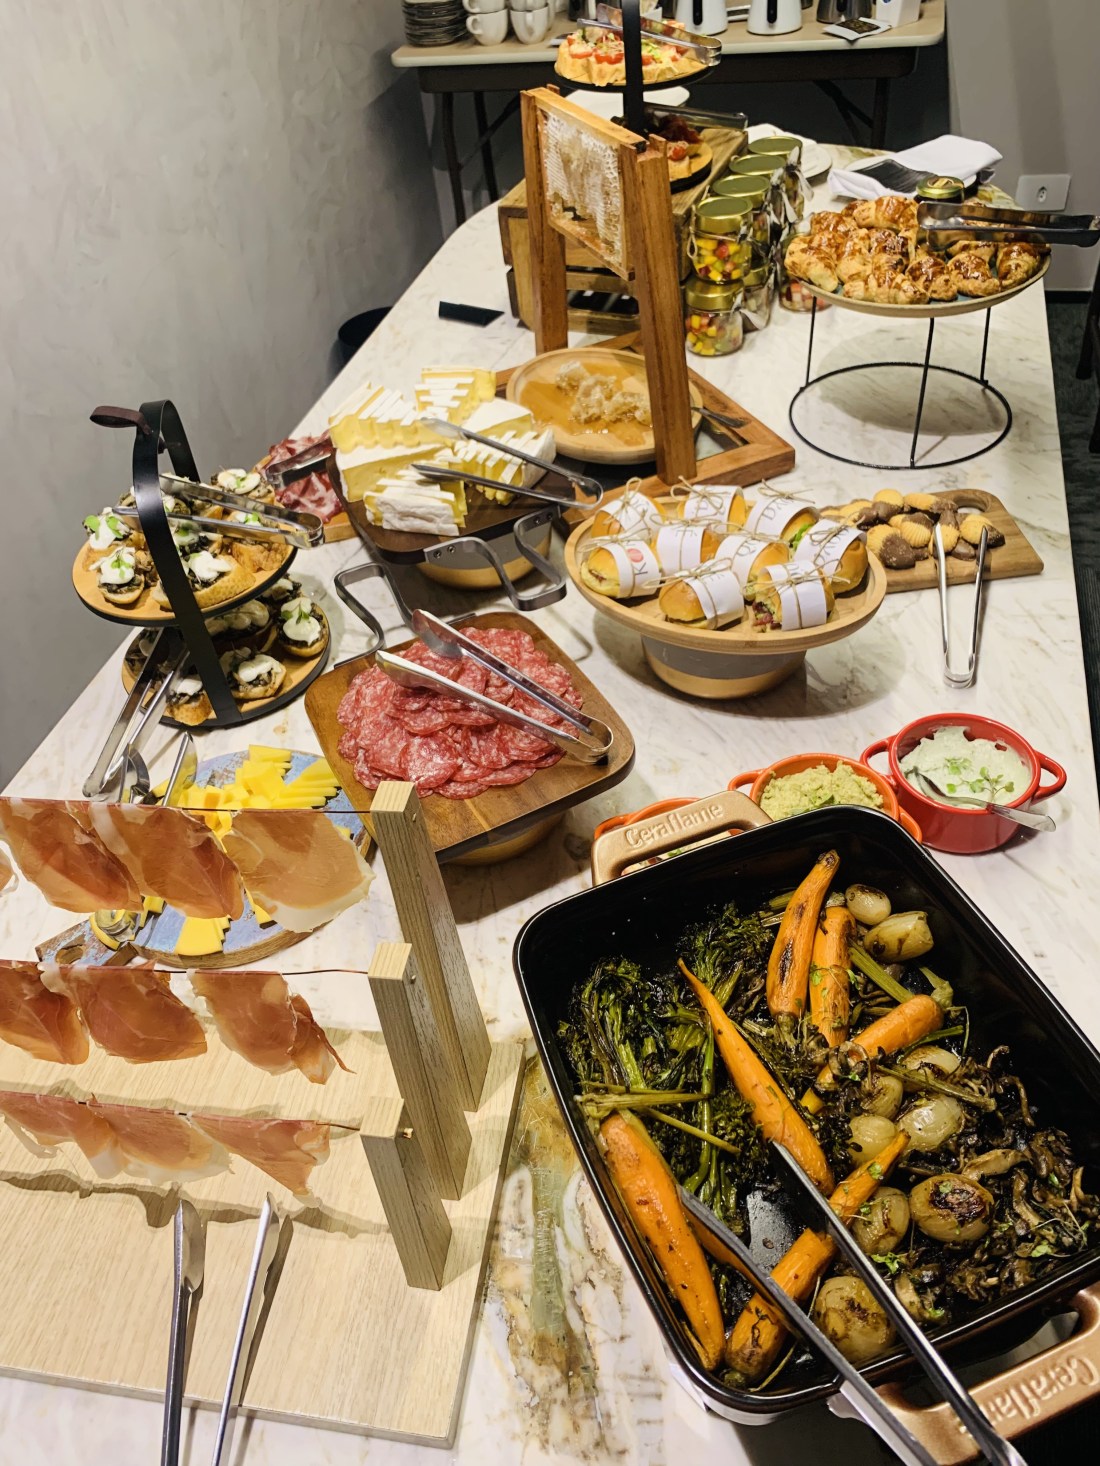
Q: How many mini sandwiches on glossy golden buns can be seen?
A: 9